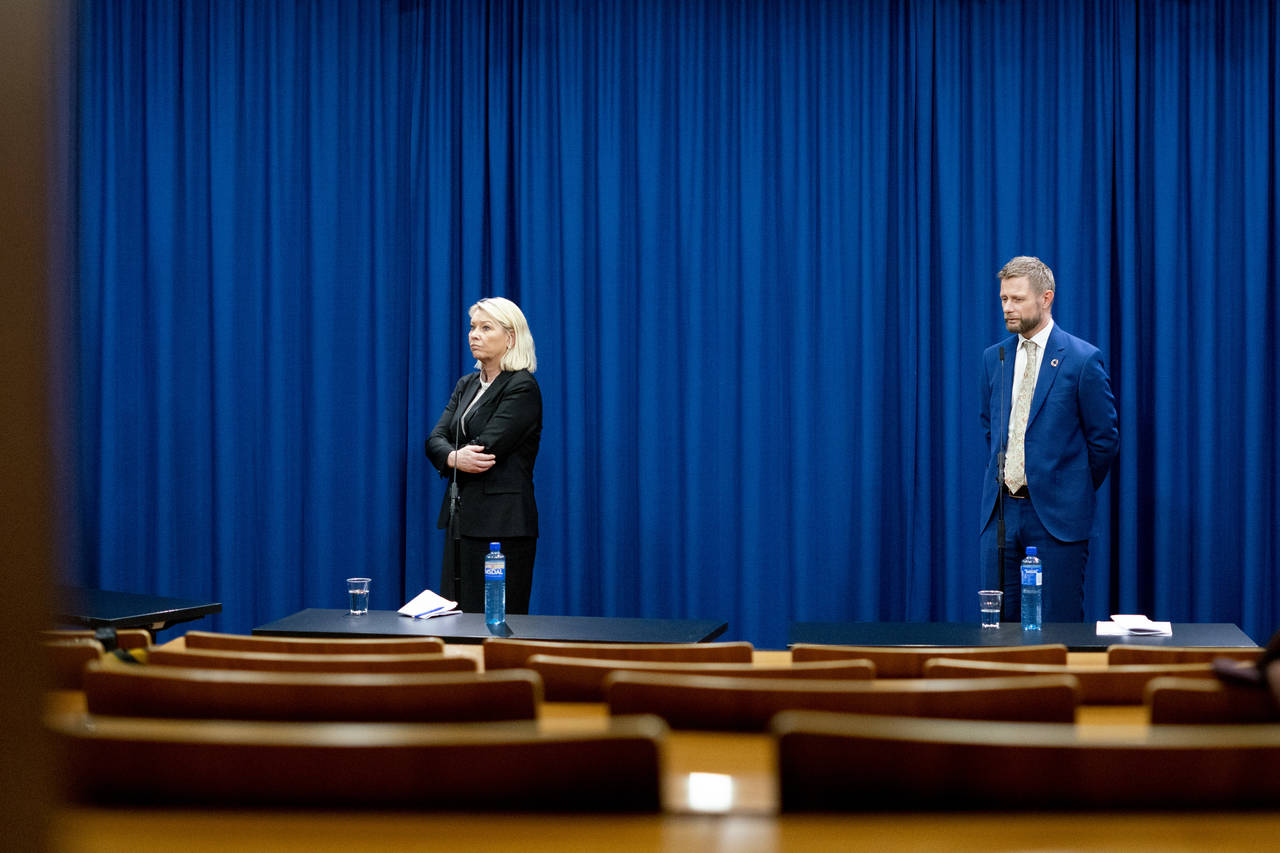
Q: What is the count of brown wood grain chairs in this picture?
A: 14